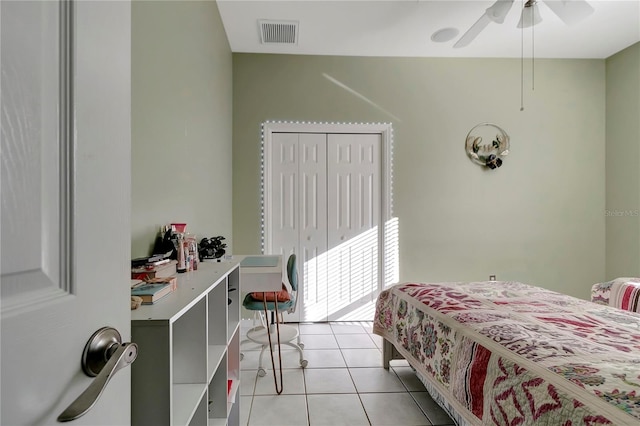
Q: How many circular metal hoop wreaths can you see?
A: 1